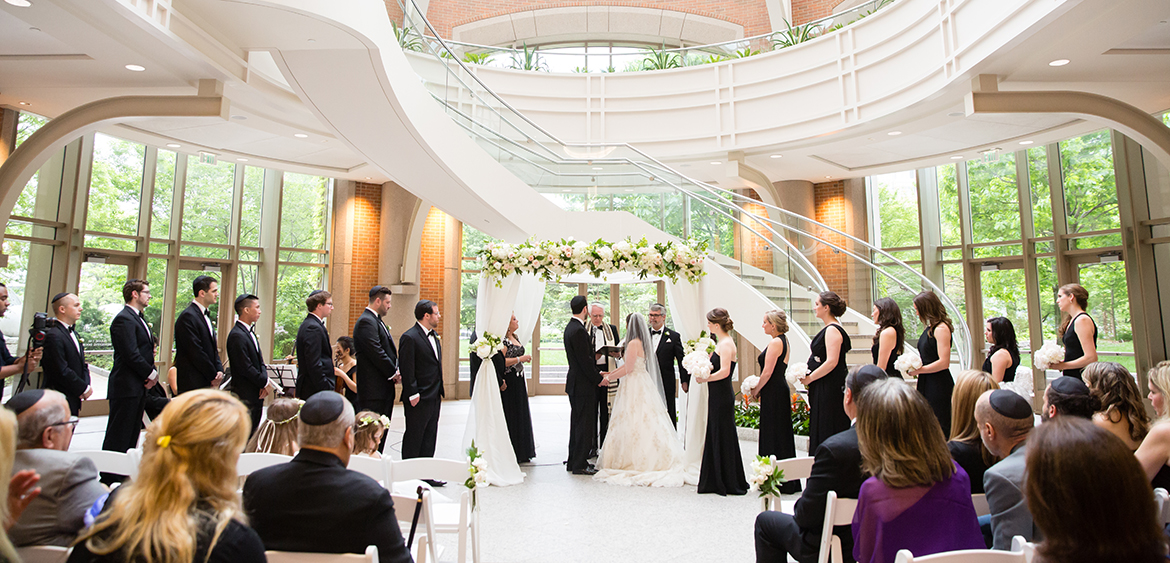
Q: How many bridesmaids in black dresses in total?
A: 7